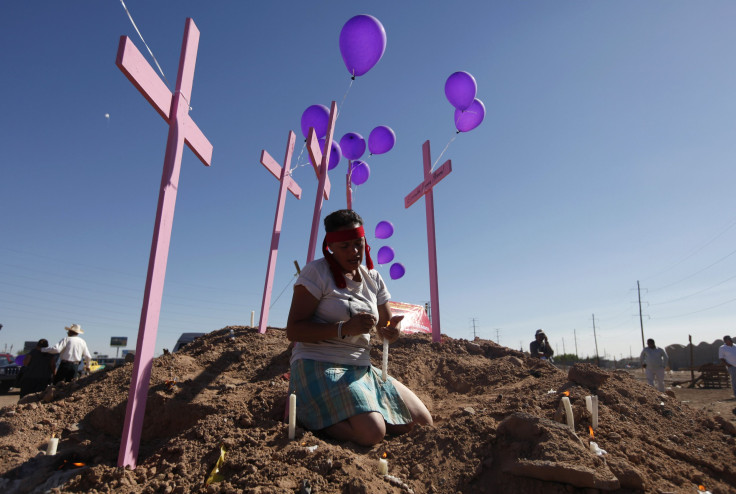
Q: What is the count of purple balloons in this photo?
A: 11